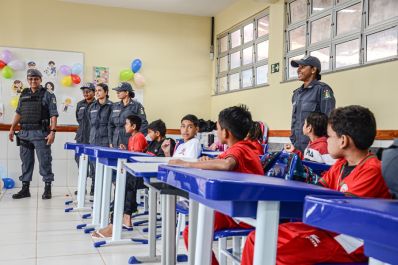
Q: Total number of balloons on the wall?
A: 12